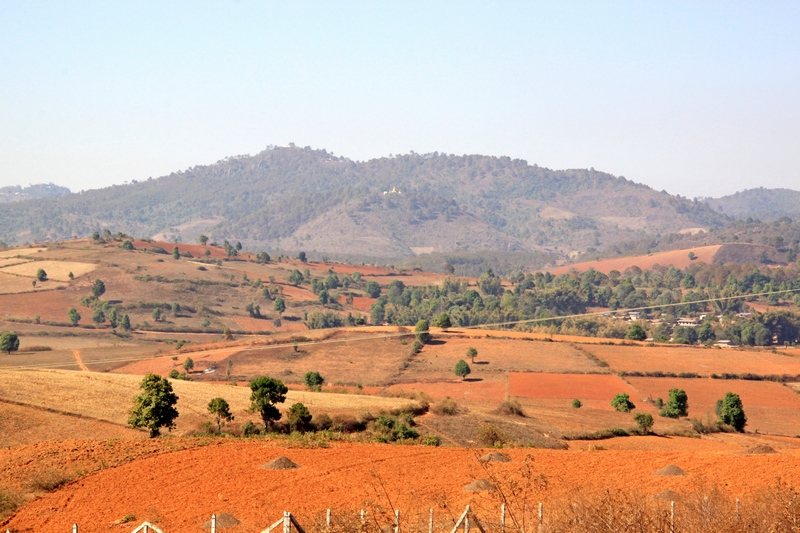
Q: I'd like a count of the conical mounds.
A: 7